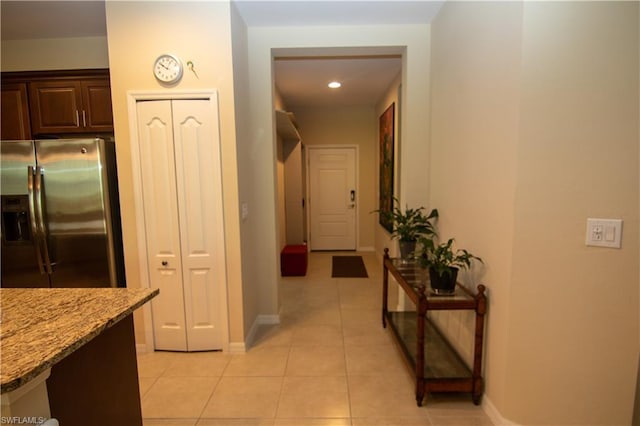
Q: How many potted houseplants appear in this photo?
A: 2